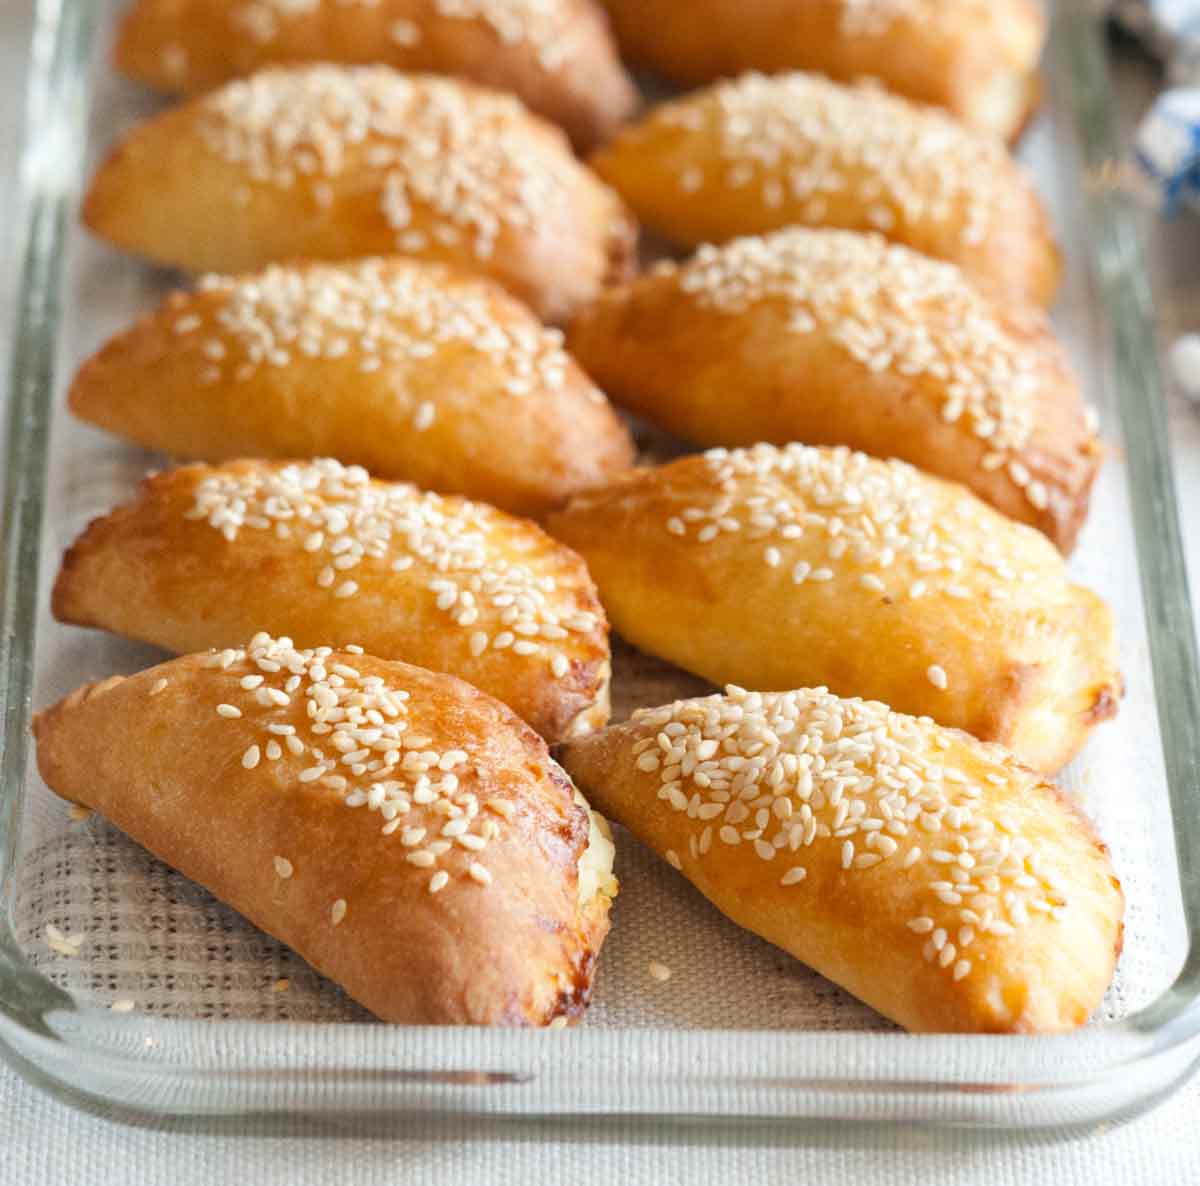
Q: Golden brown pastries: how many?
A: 10